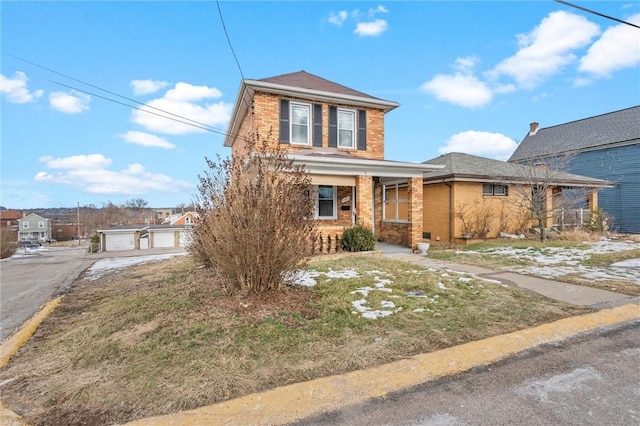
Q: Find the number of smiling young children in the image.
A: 0